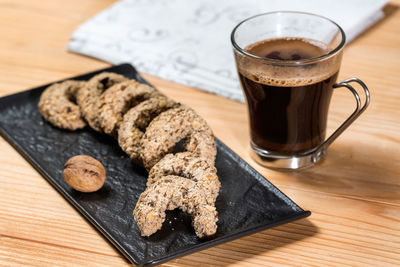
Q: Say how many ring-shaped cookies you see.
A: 7